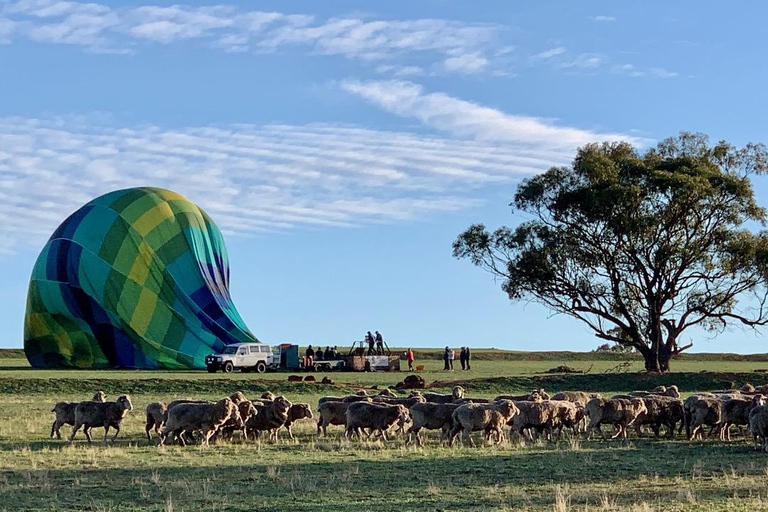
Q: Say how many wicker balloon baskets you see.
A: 1